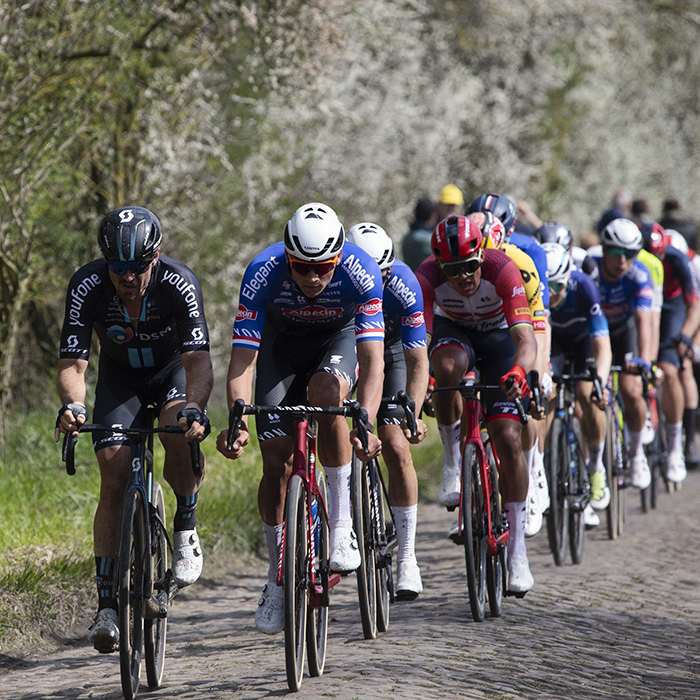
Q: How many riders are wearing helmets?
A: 11